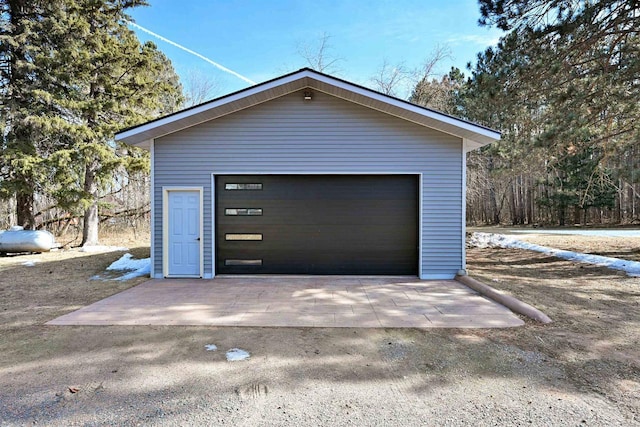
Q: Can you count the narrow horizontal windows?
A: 4